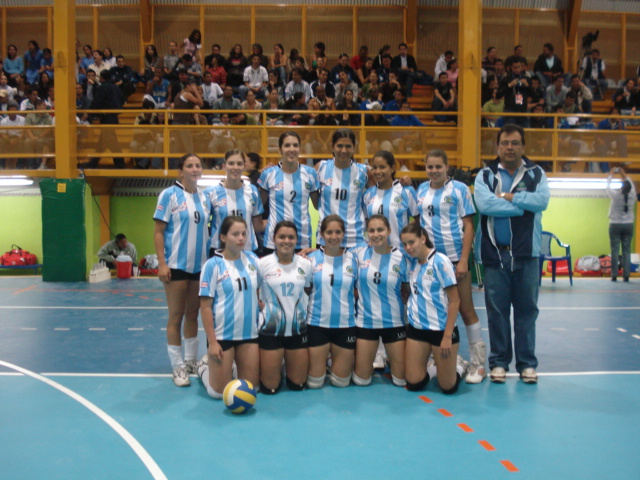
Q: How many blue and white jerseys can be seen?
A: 11